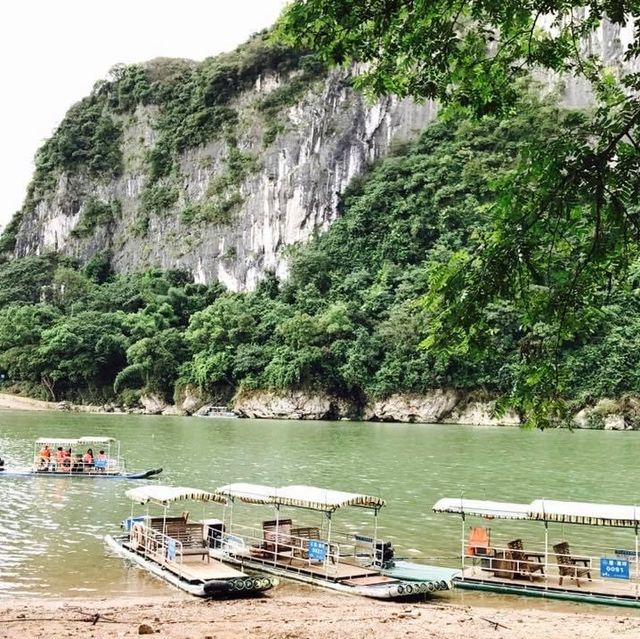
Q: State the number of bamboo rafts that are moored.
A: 3